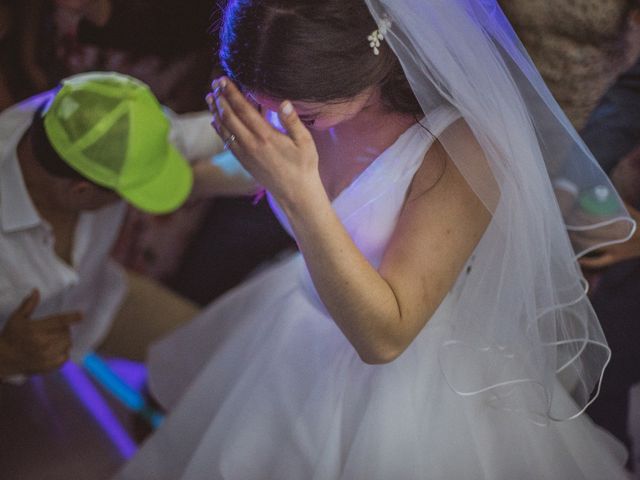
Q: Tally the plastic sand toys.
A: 0